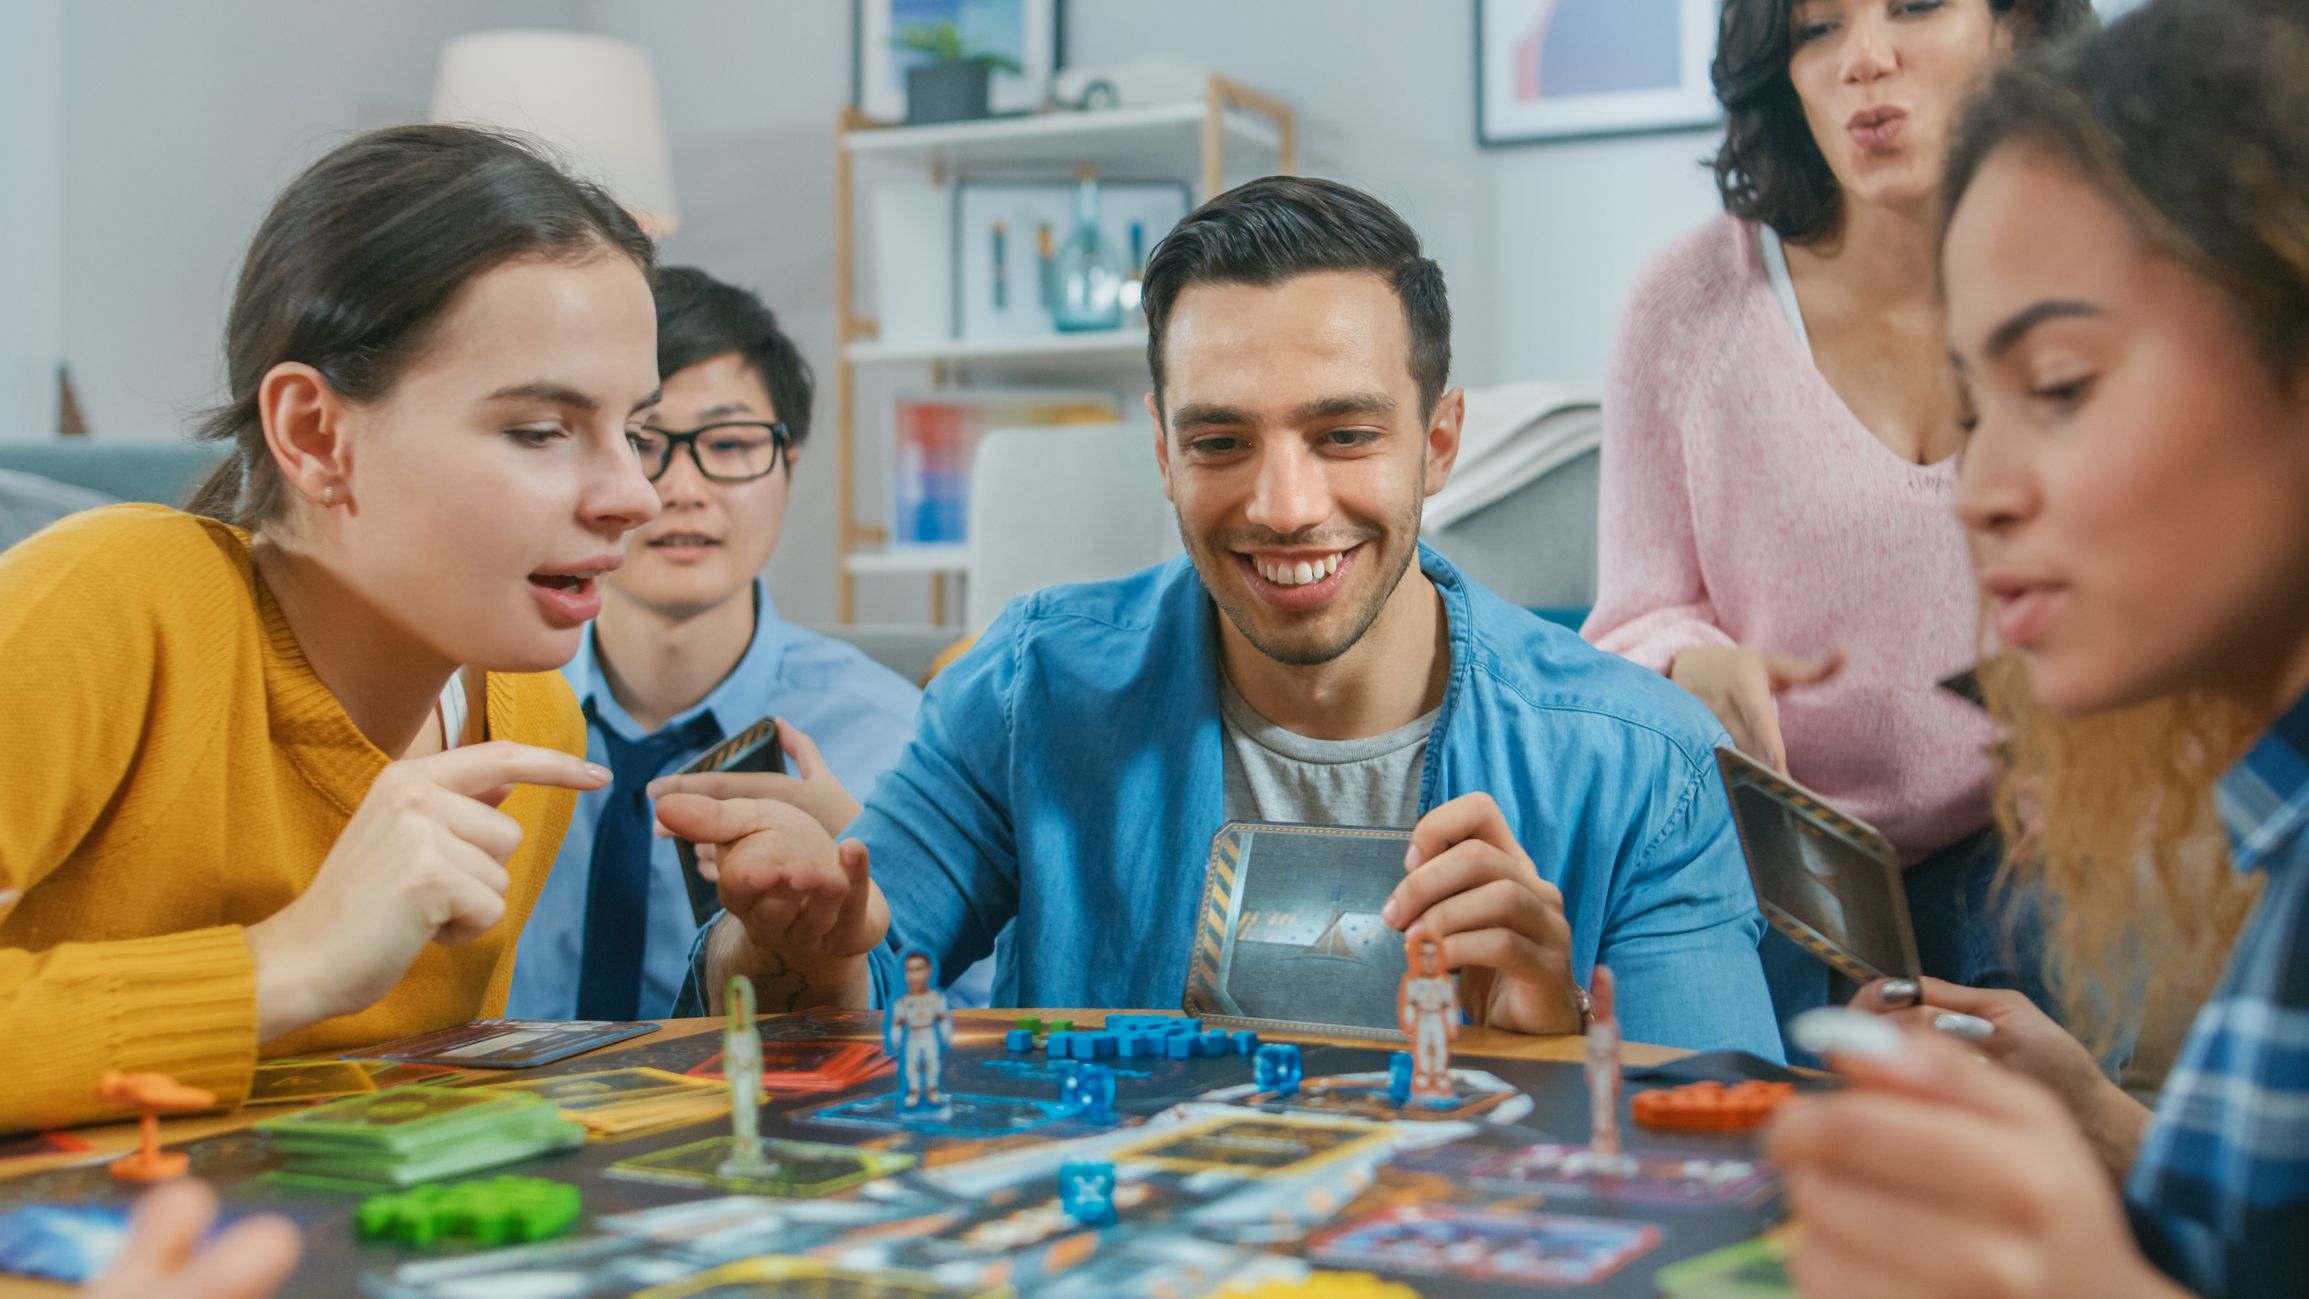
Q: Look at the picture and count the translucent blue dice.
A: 4